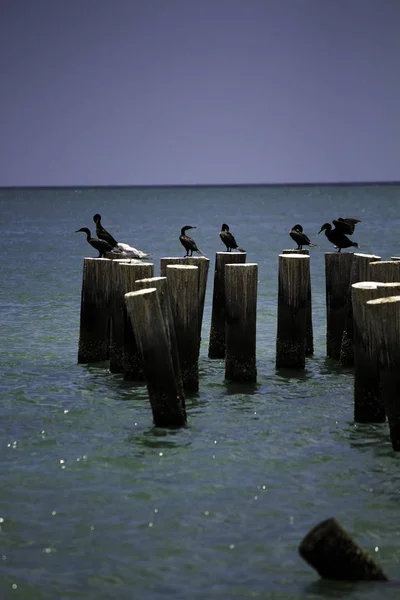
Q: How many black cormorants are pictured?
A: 6